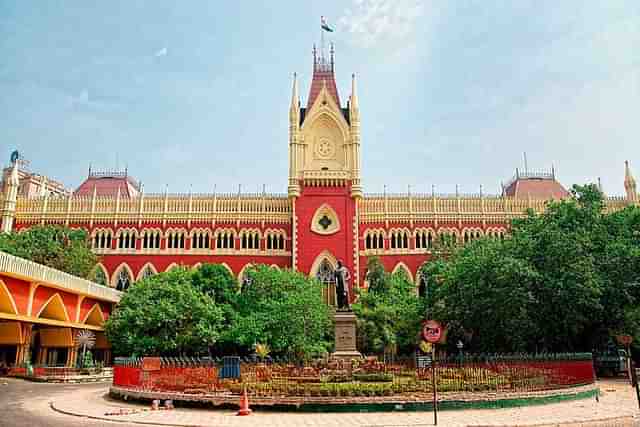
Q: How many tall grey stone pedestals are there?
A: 1